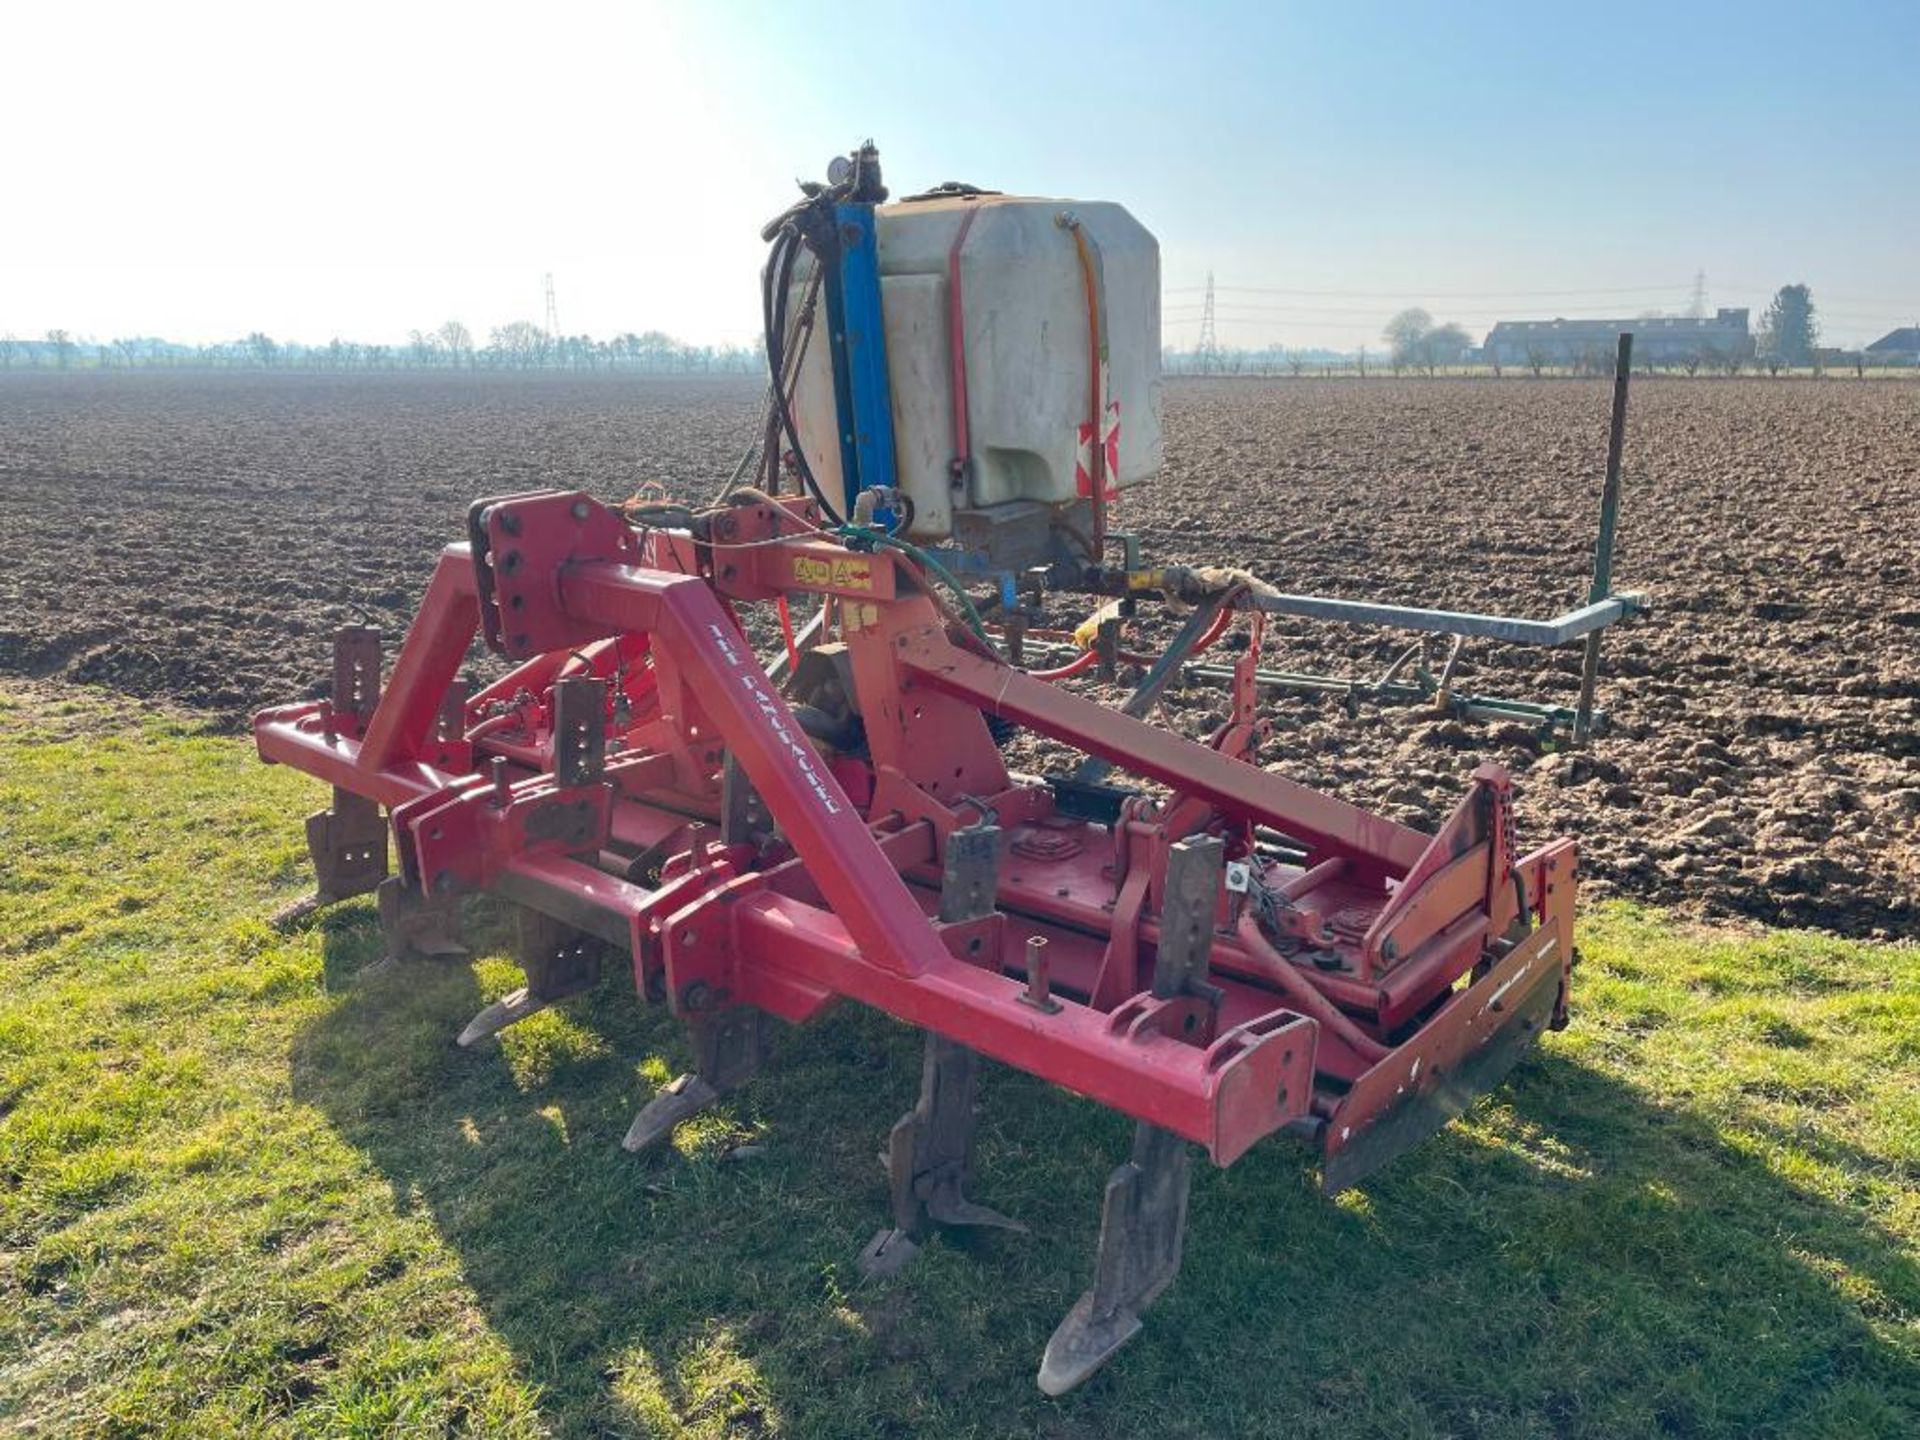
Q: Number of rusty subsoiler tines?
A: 6